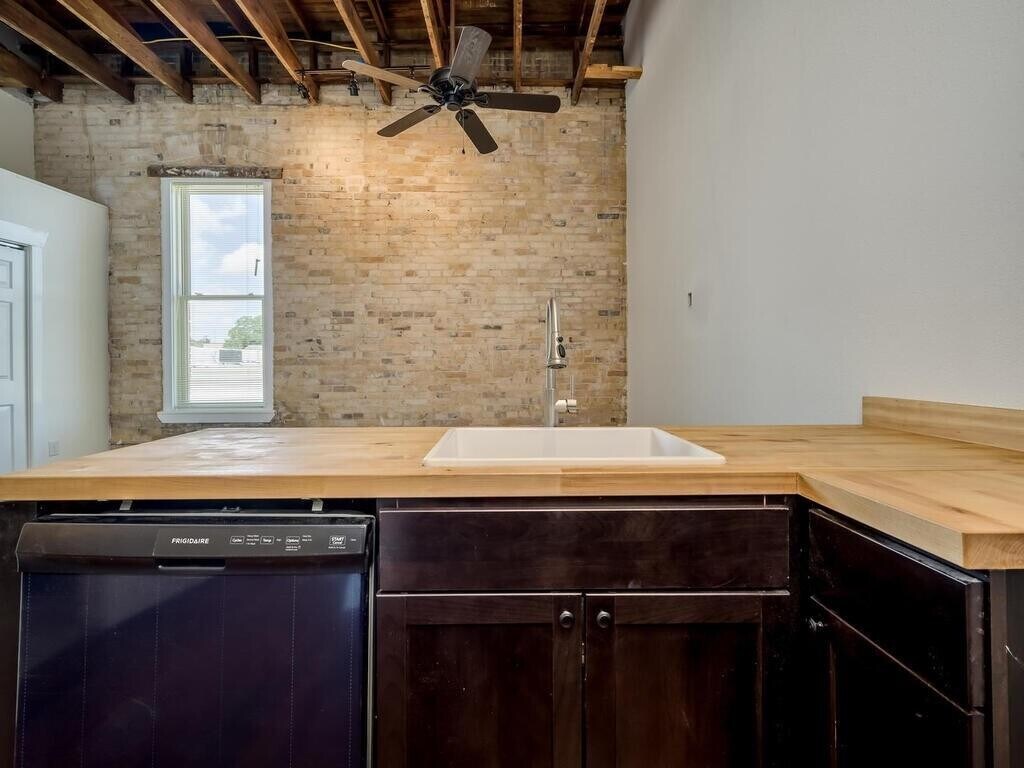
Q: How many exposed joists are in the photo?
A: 9